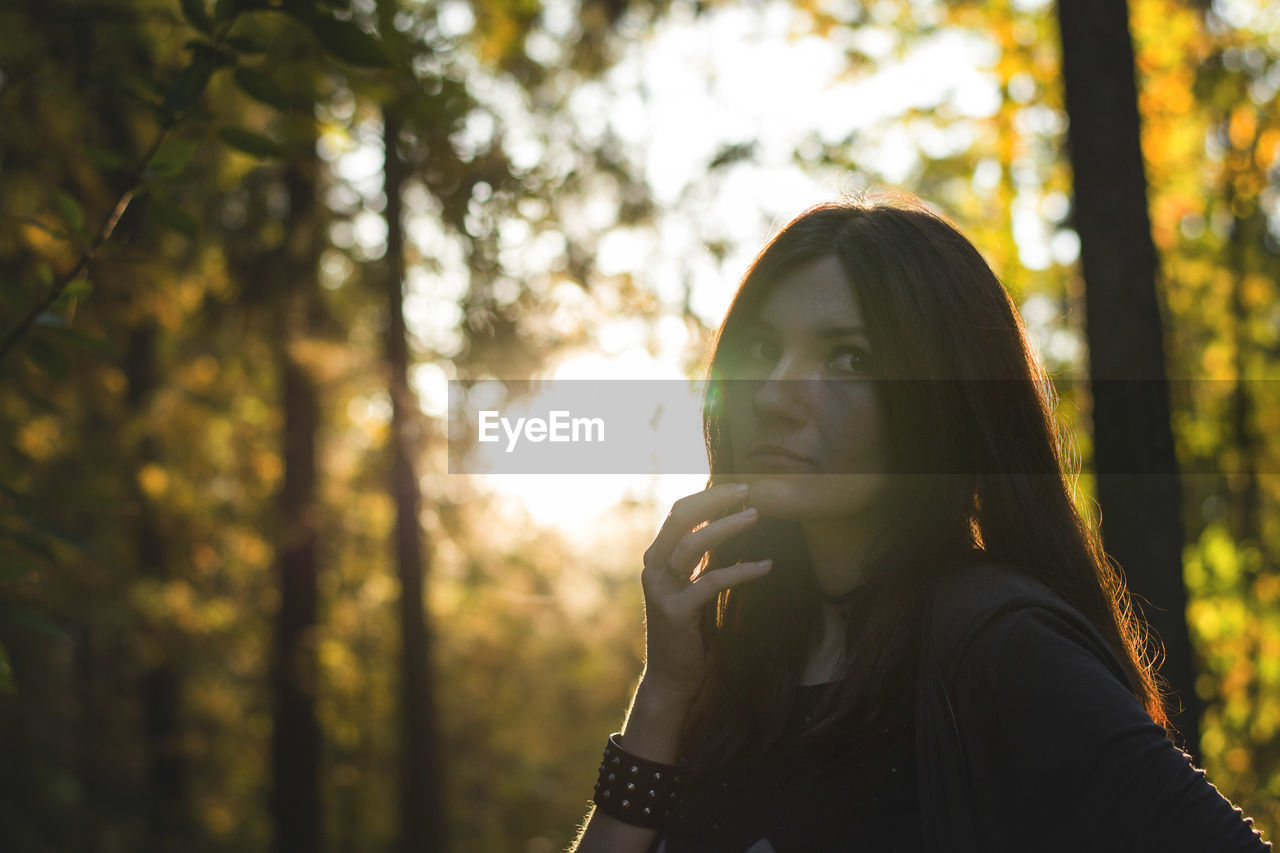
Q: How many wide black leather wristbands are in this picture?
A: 1